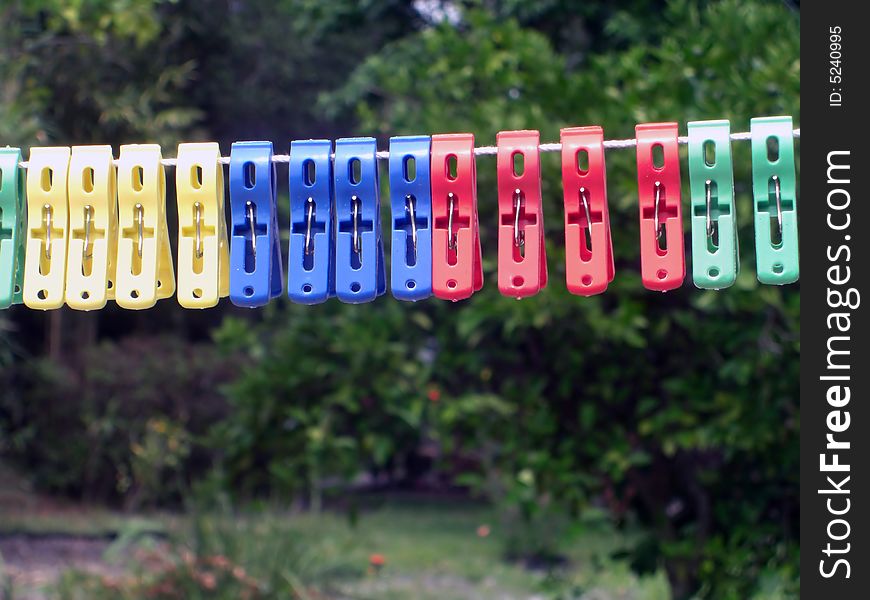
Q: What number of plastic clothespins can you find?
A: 15